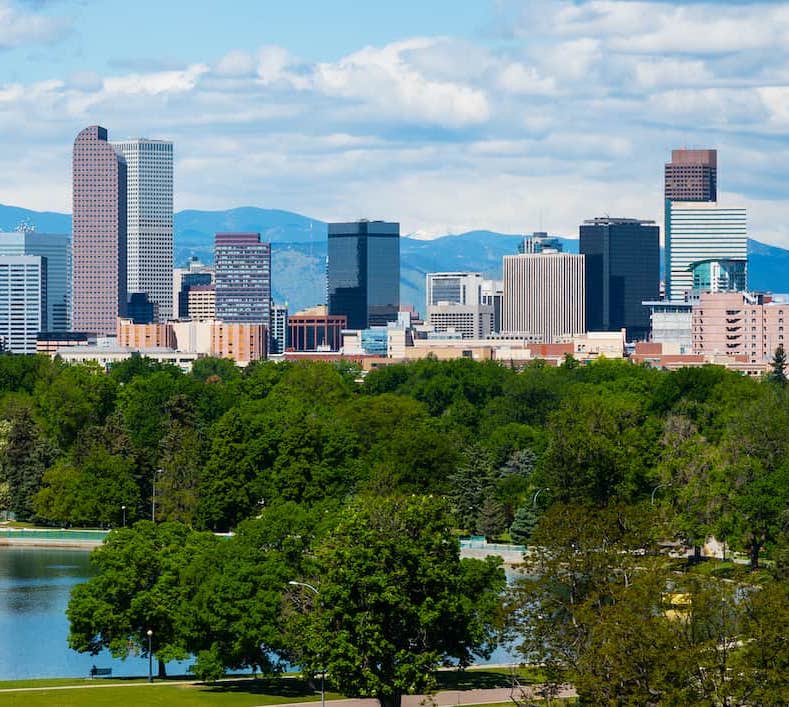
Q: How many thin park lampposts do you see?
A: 6